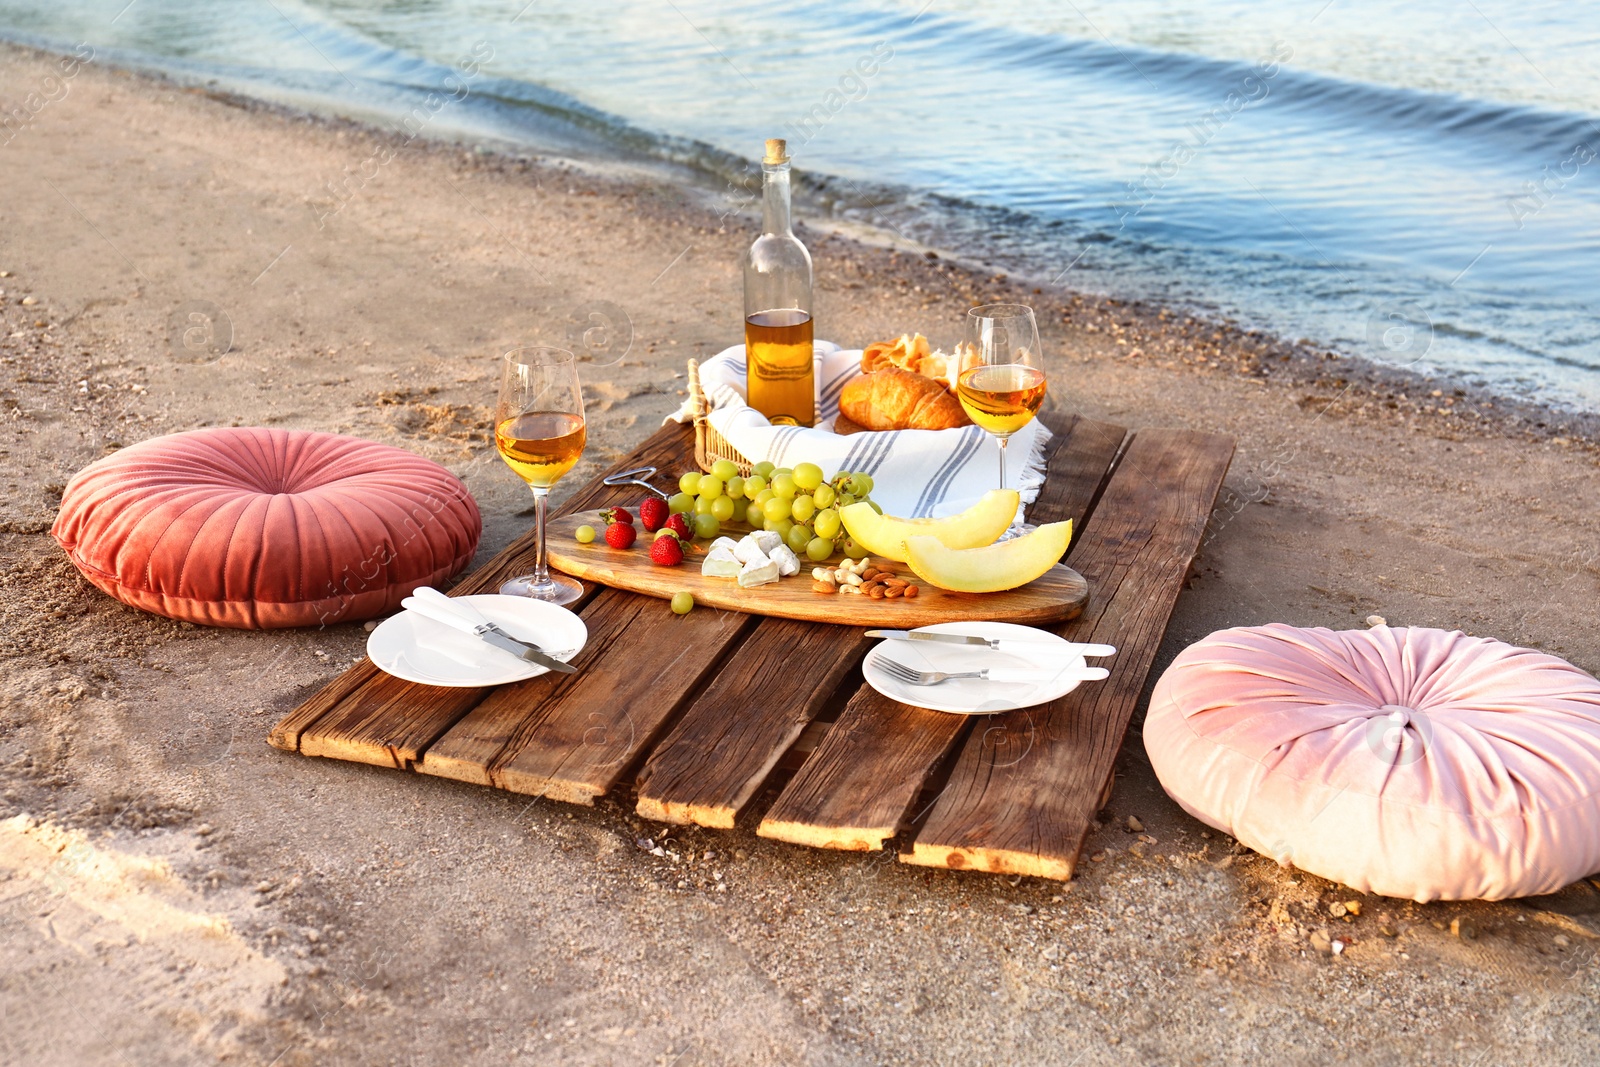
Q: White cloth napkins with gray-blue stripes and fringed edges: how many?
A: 1